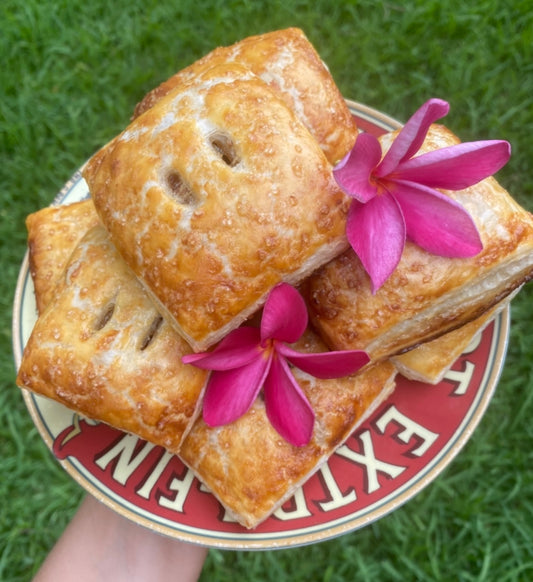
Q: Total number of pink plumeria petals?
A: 10